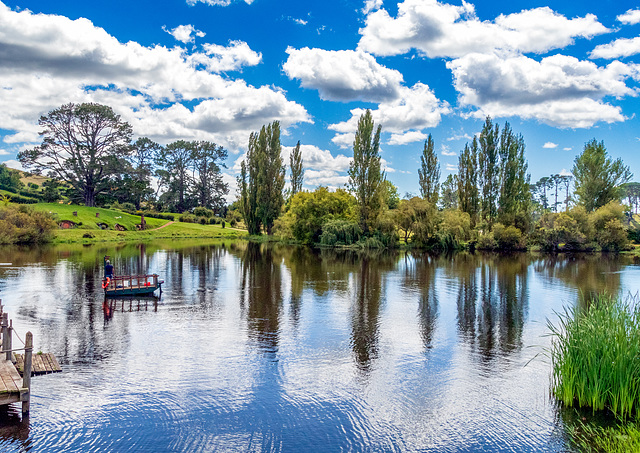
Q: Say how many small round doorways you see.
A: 4